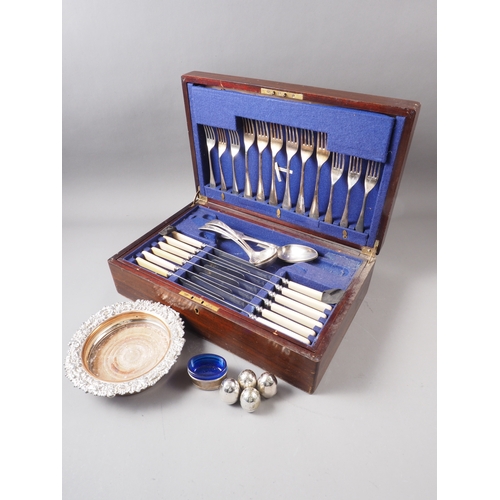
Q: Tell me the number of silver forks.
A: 12